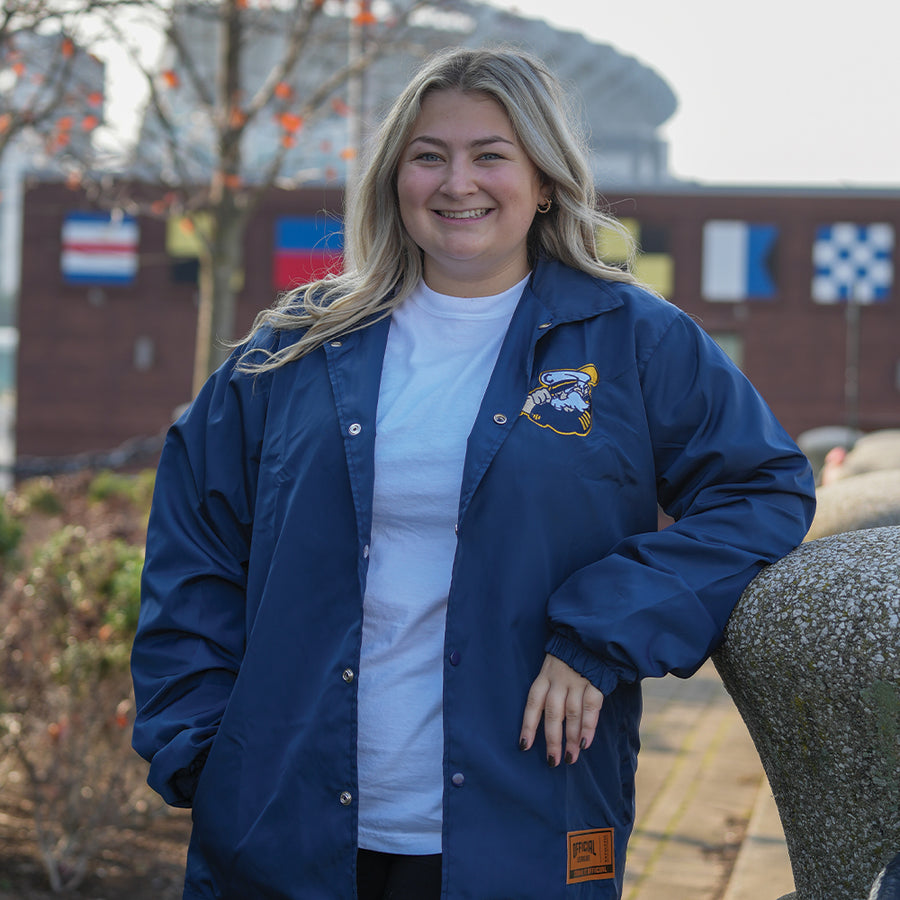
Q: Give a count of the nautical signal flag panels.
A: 6